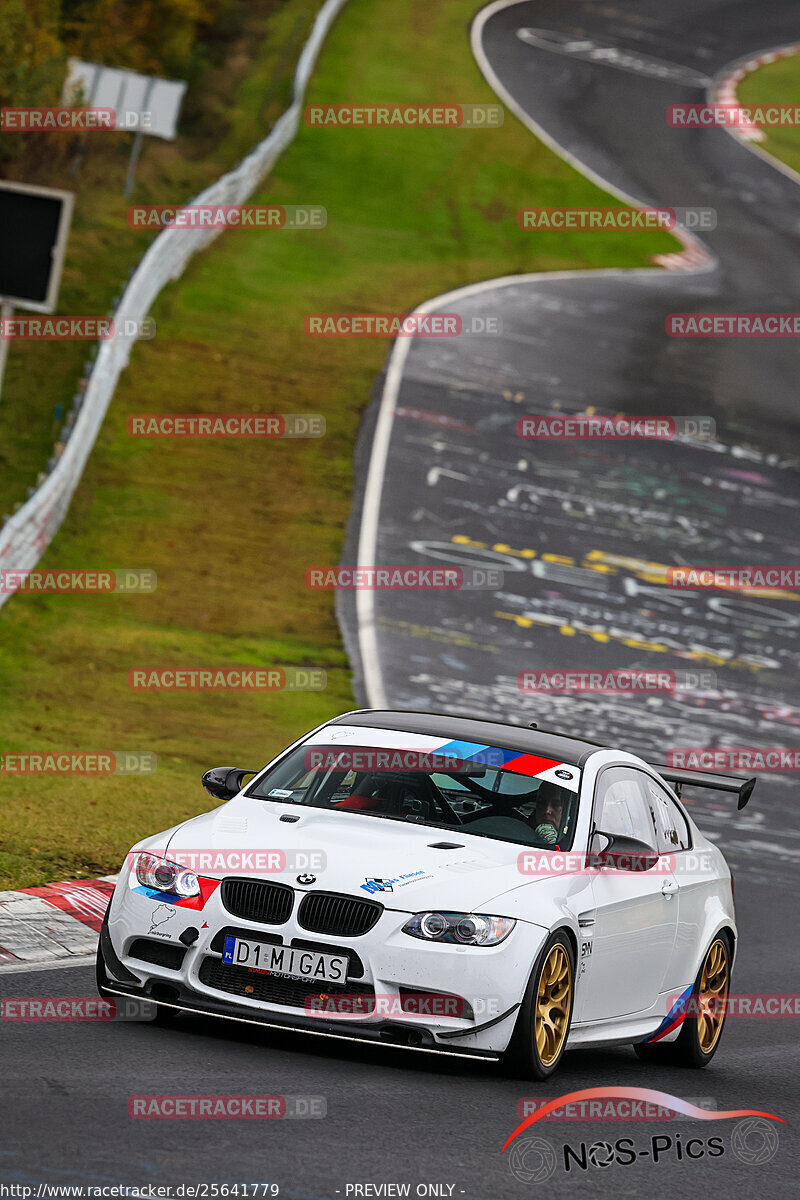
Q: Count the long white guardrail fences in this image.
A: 1